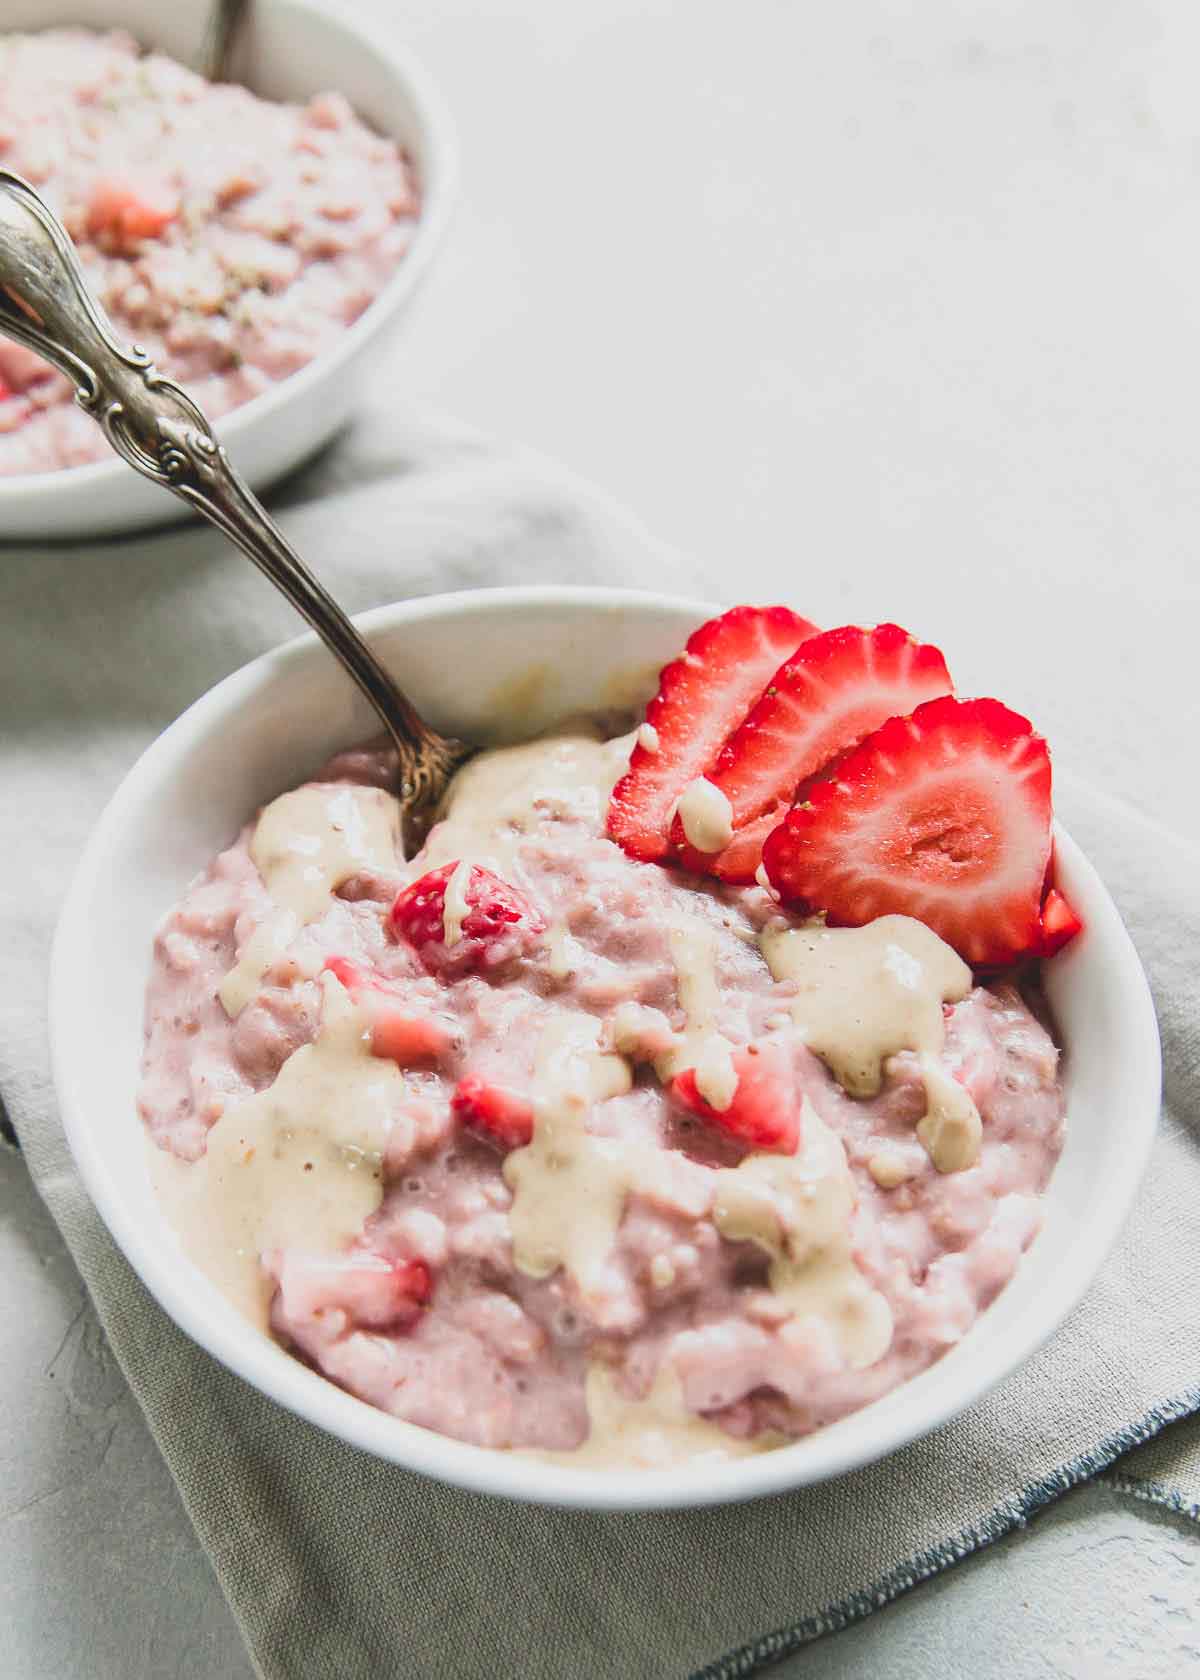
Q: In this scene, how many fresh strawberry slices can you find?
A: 3